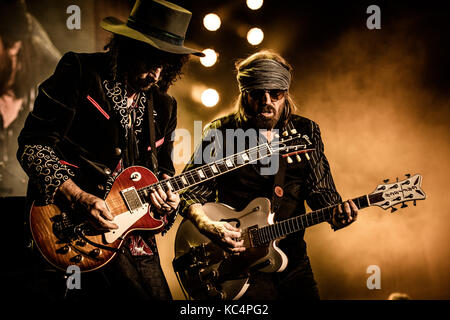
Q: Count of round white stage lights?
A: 5